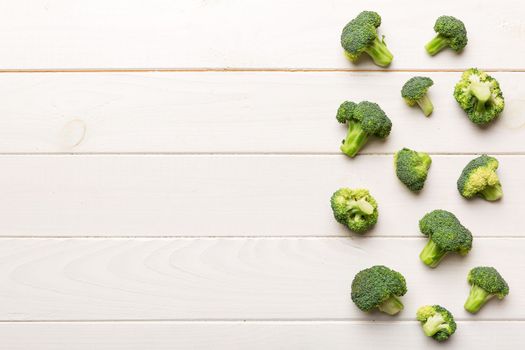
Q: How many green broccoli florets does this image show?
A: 12